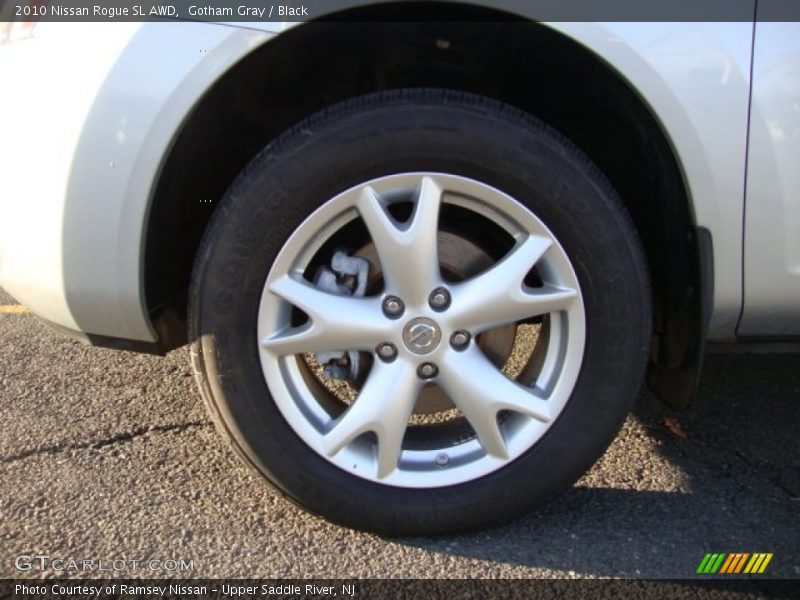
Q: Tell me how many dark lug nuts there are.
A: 5